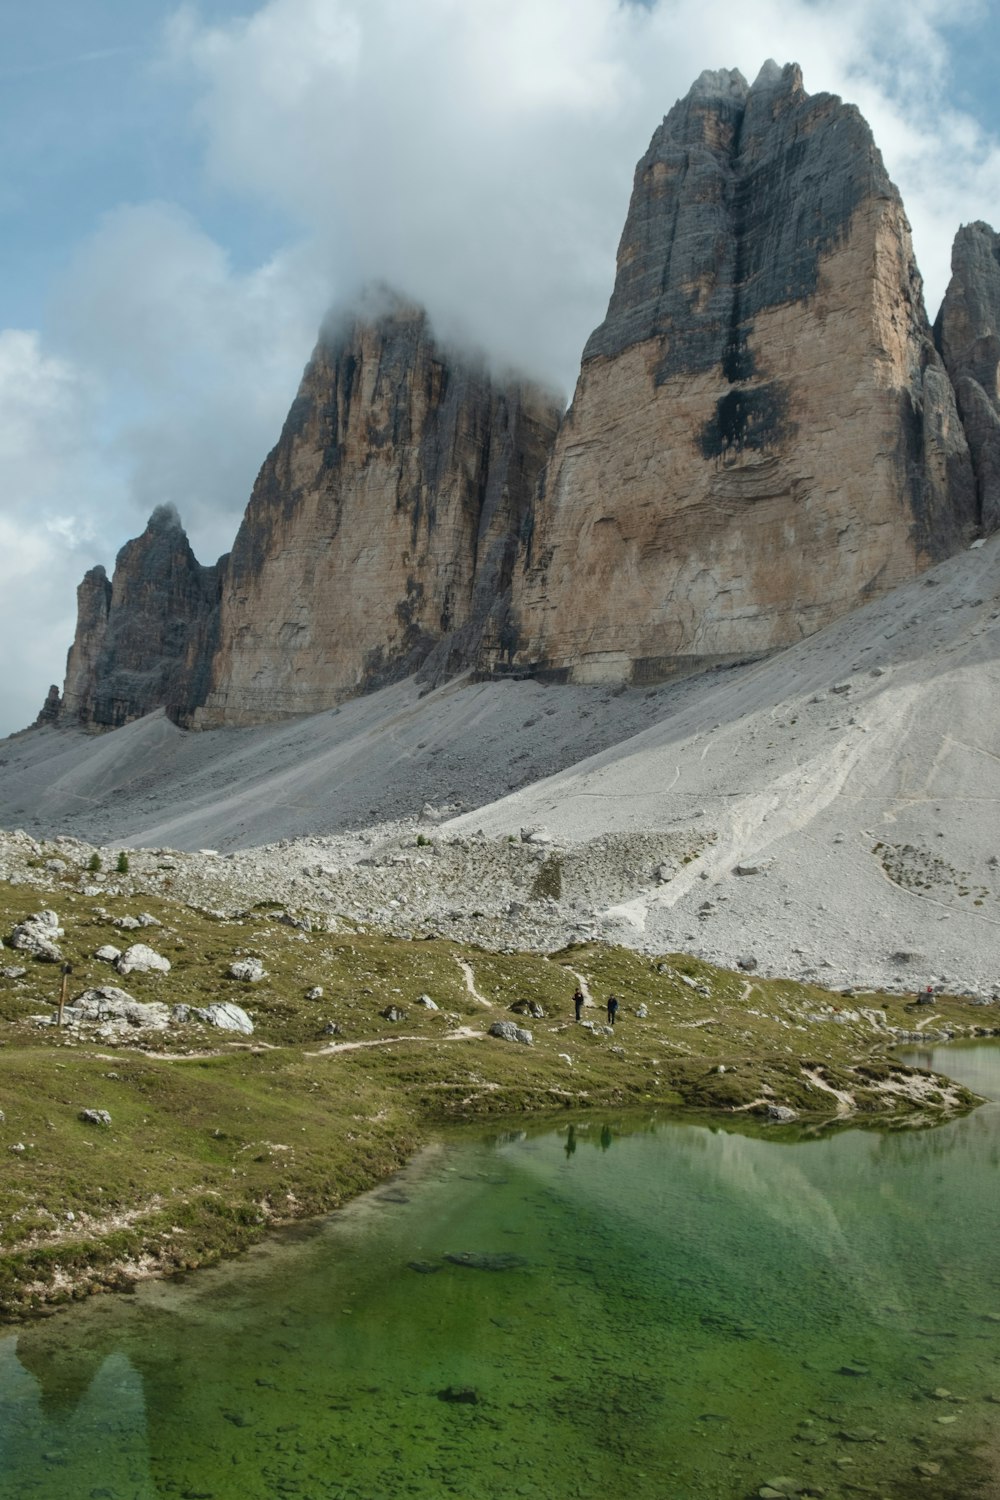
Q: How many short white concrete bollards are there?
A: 0